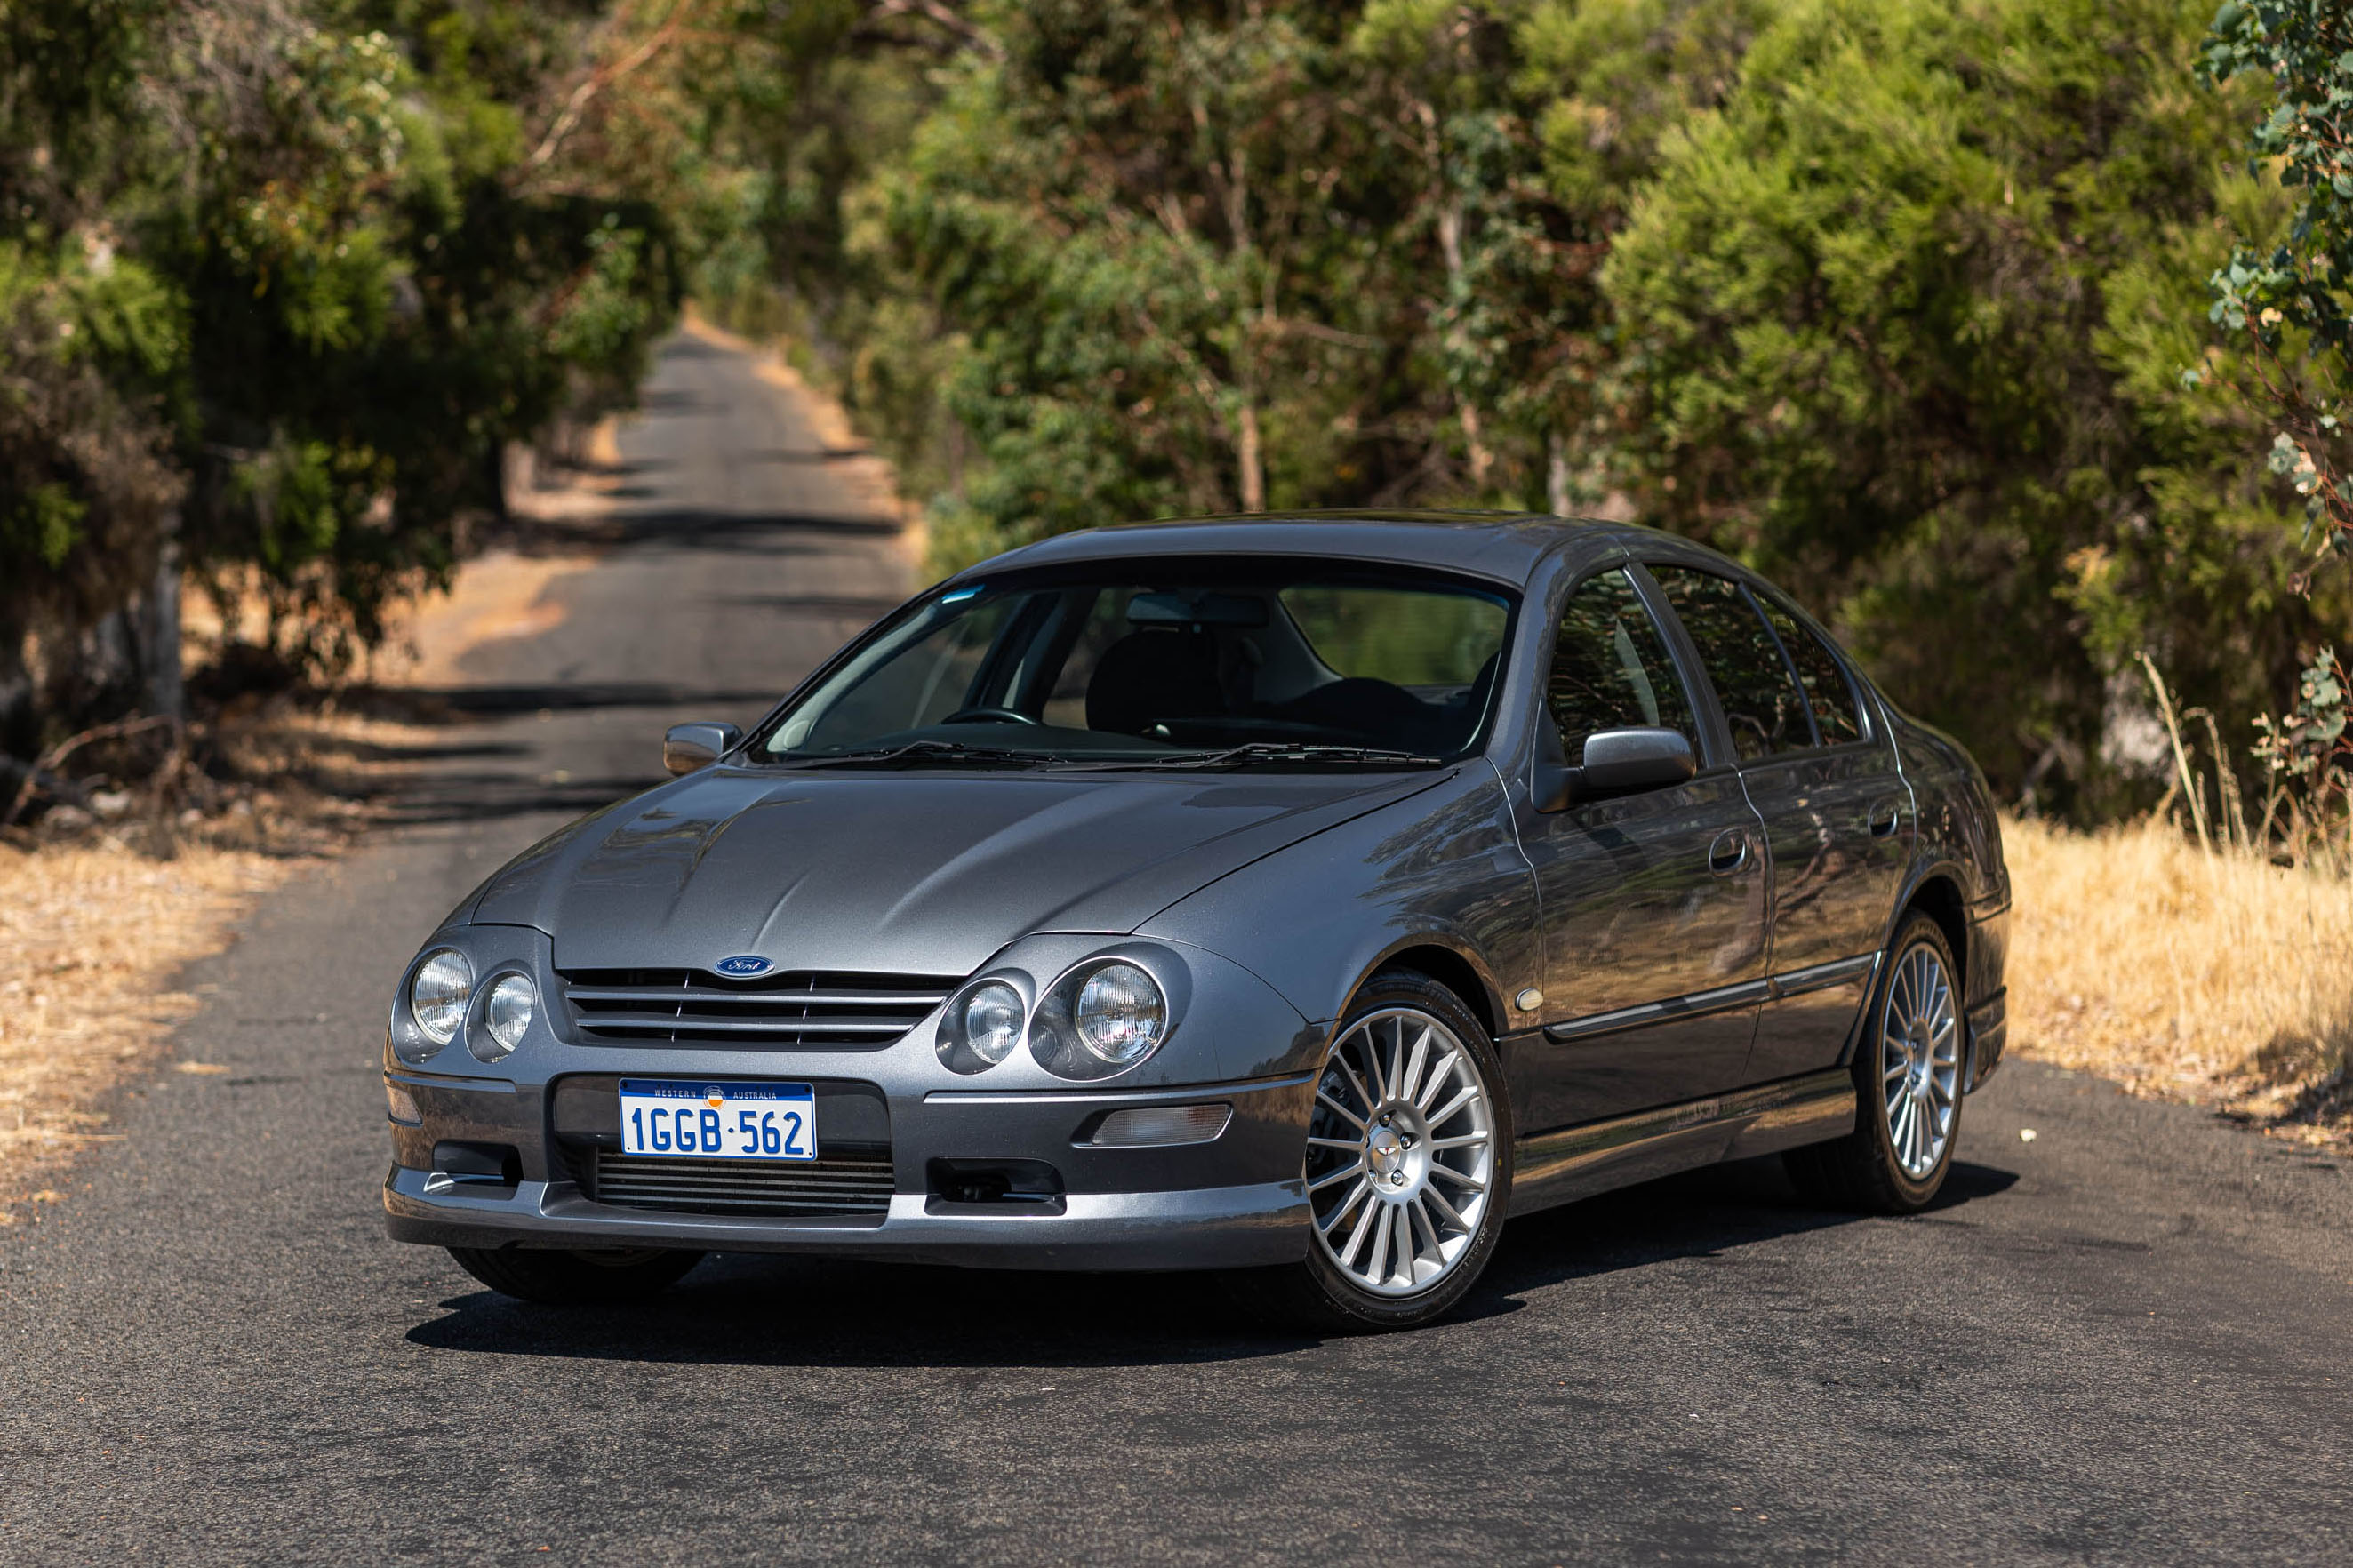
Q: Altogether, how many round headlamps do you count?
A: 4